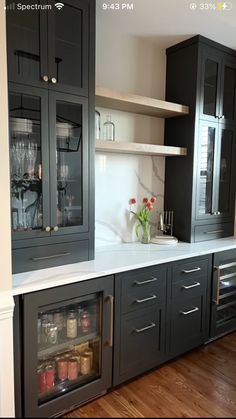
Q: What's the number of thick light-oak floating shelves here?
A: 2